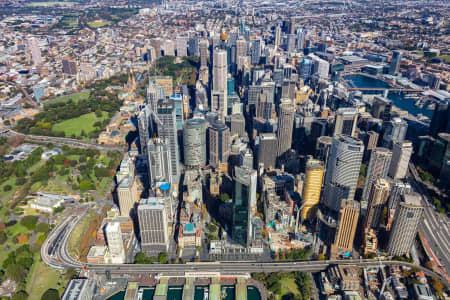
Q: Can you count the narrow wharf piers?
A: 5